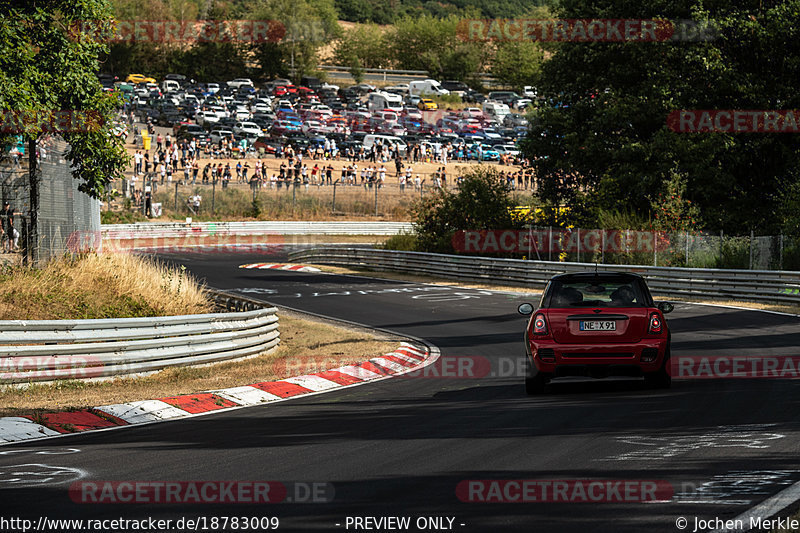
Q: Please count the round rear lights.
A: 2